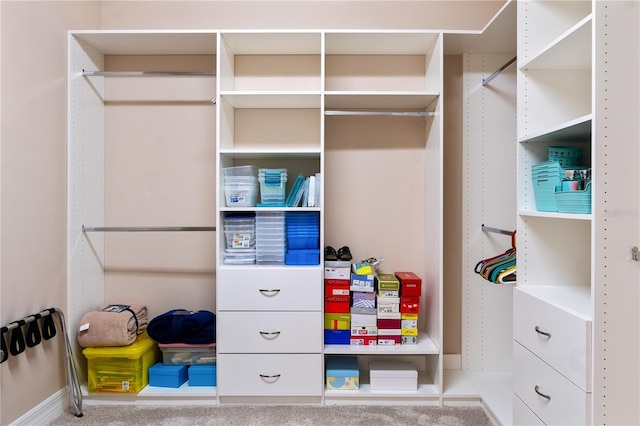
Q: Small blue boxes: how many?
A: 2